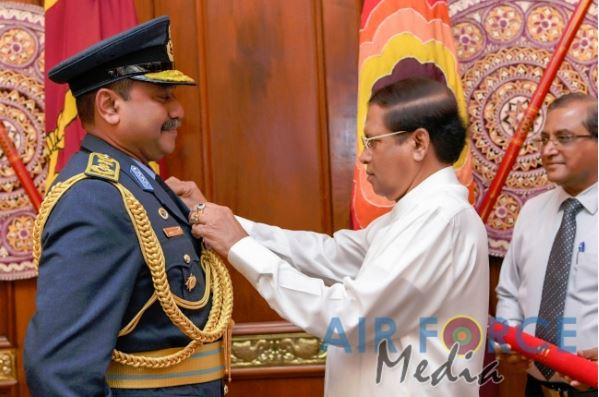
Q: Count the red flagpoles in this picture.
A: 2